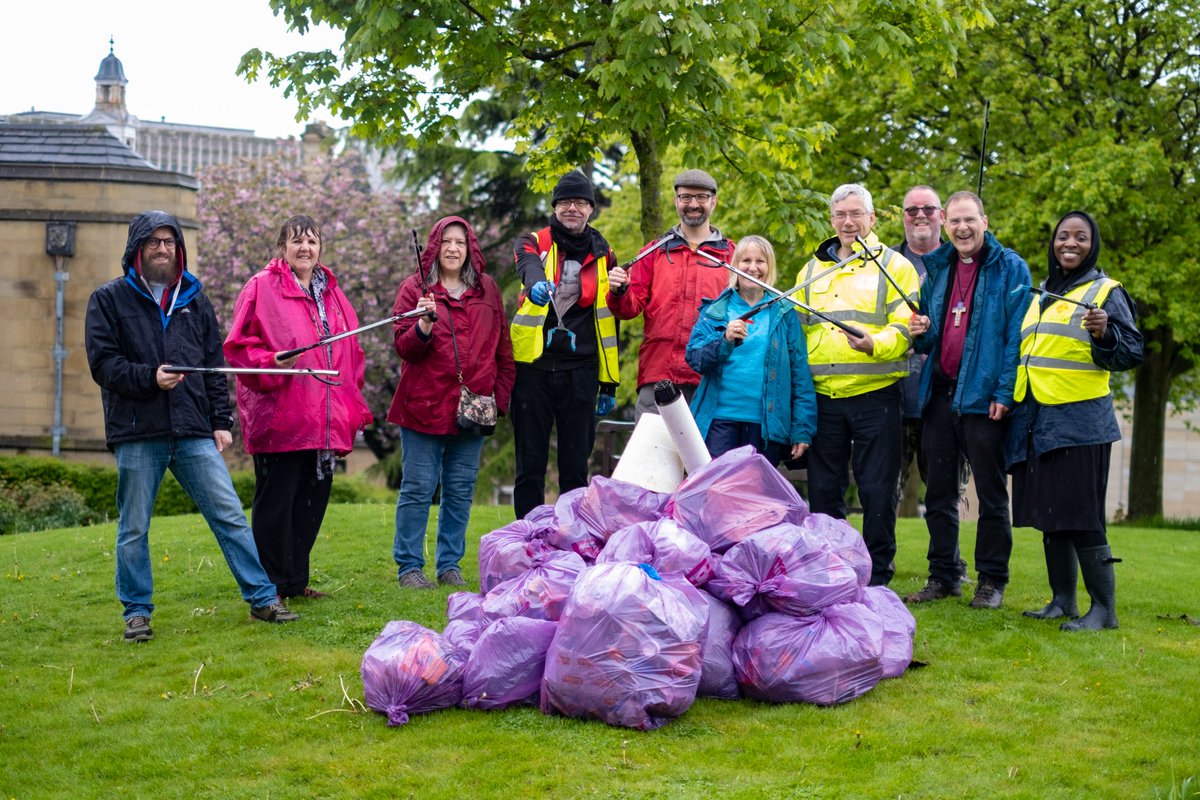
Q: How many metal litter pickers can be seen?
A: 10